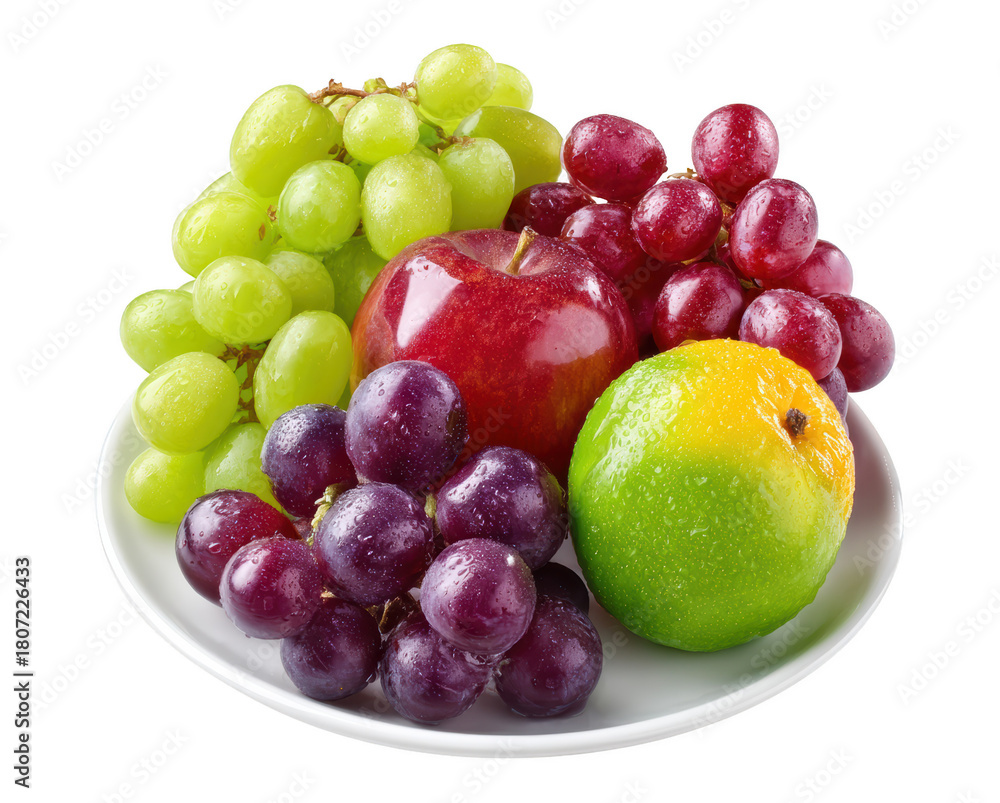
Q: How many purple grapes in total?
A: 11